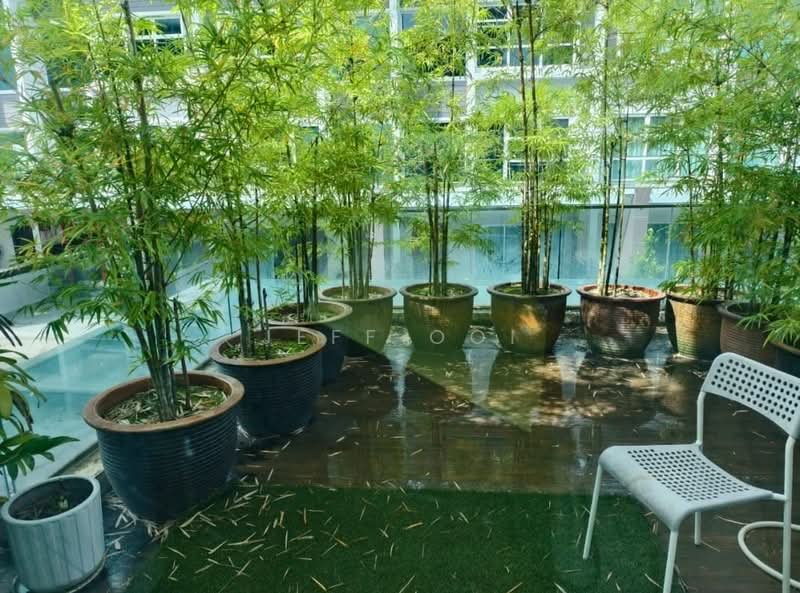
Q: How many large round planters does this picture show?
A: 10